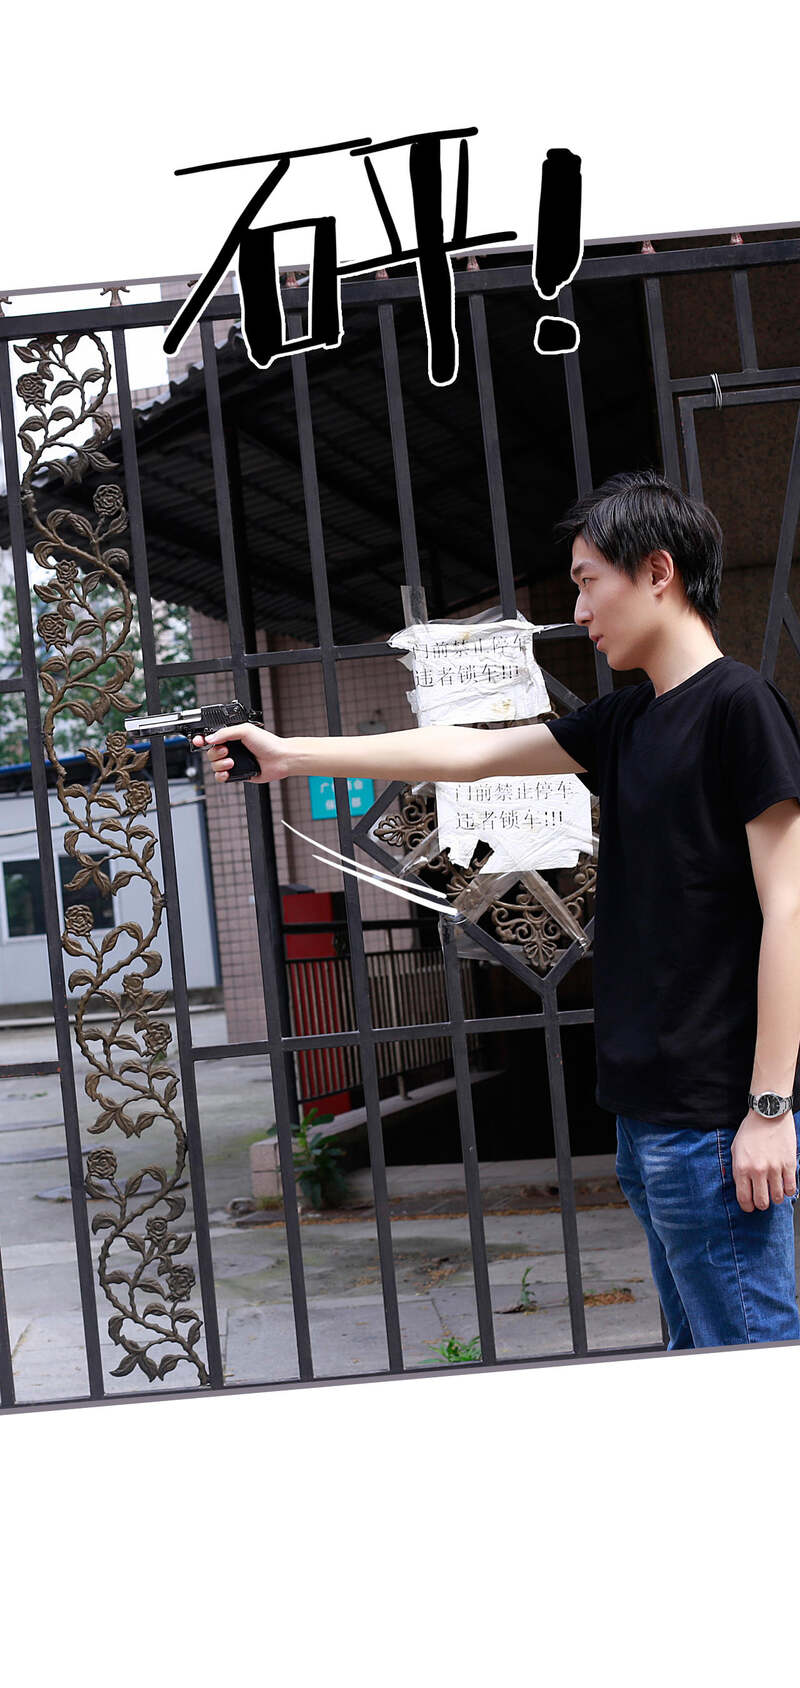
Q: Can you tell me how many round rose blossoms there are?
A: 12